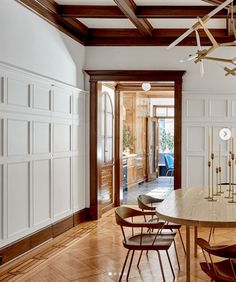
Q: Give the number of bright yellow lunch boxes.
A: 0